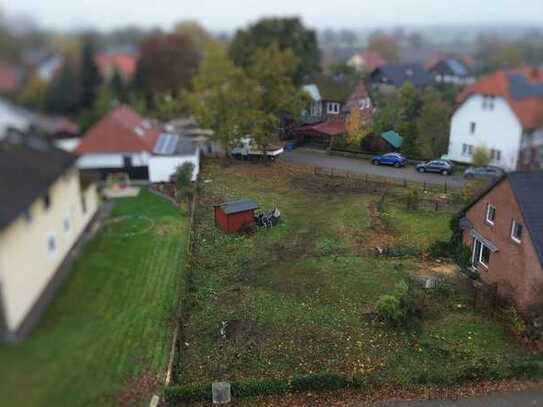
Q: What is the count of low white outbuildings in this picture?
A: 1